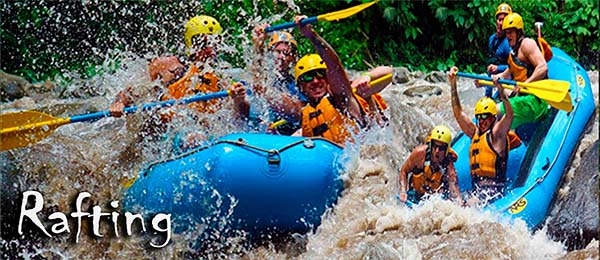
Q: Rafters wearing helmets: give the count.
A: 7